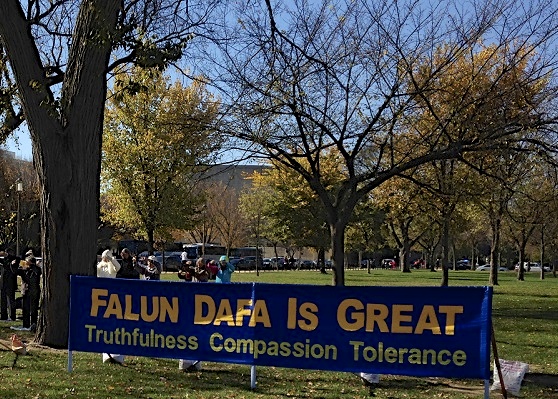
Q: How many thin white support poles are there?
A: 3